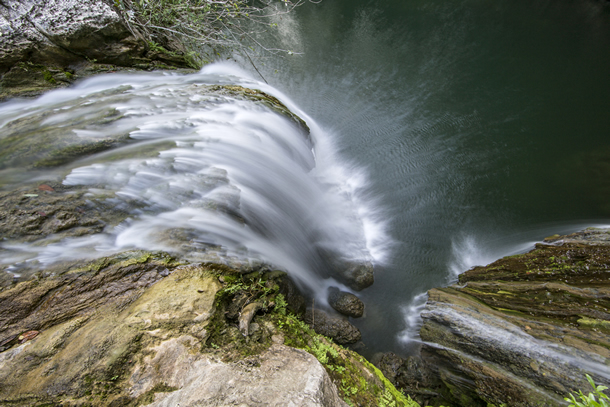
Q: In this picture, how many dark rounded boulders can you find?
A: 3